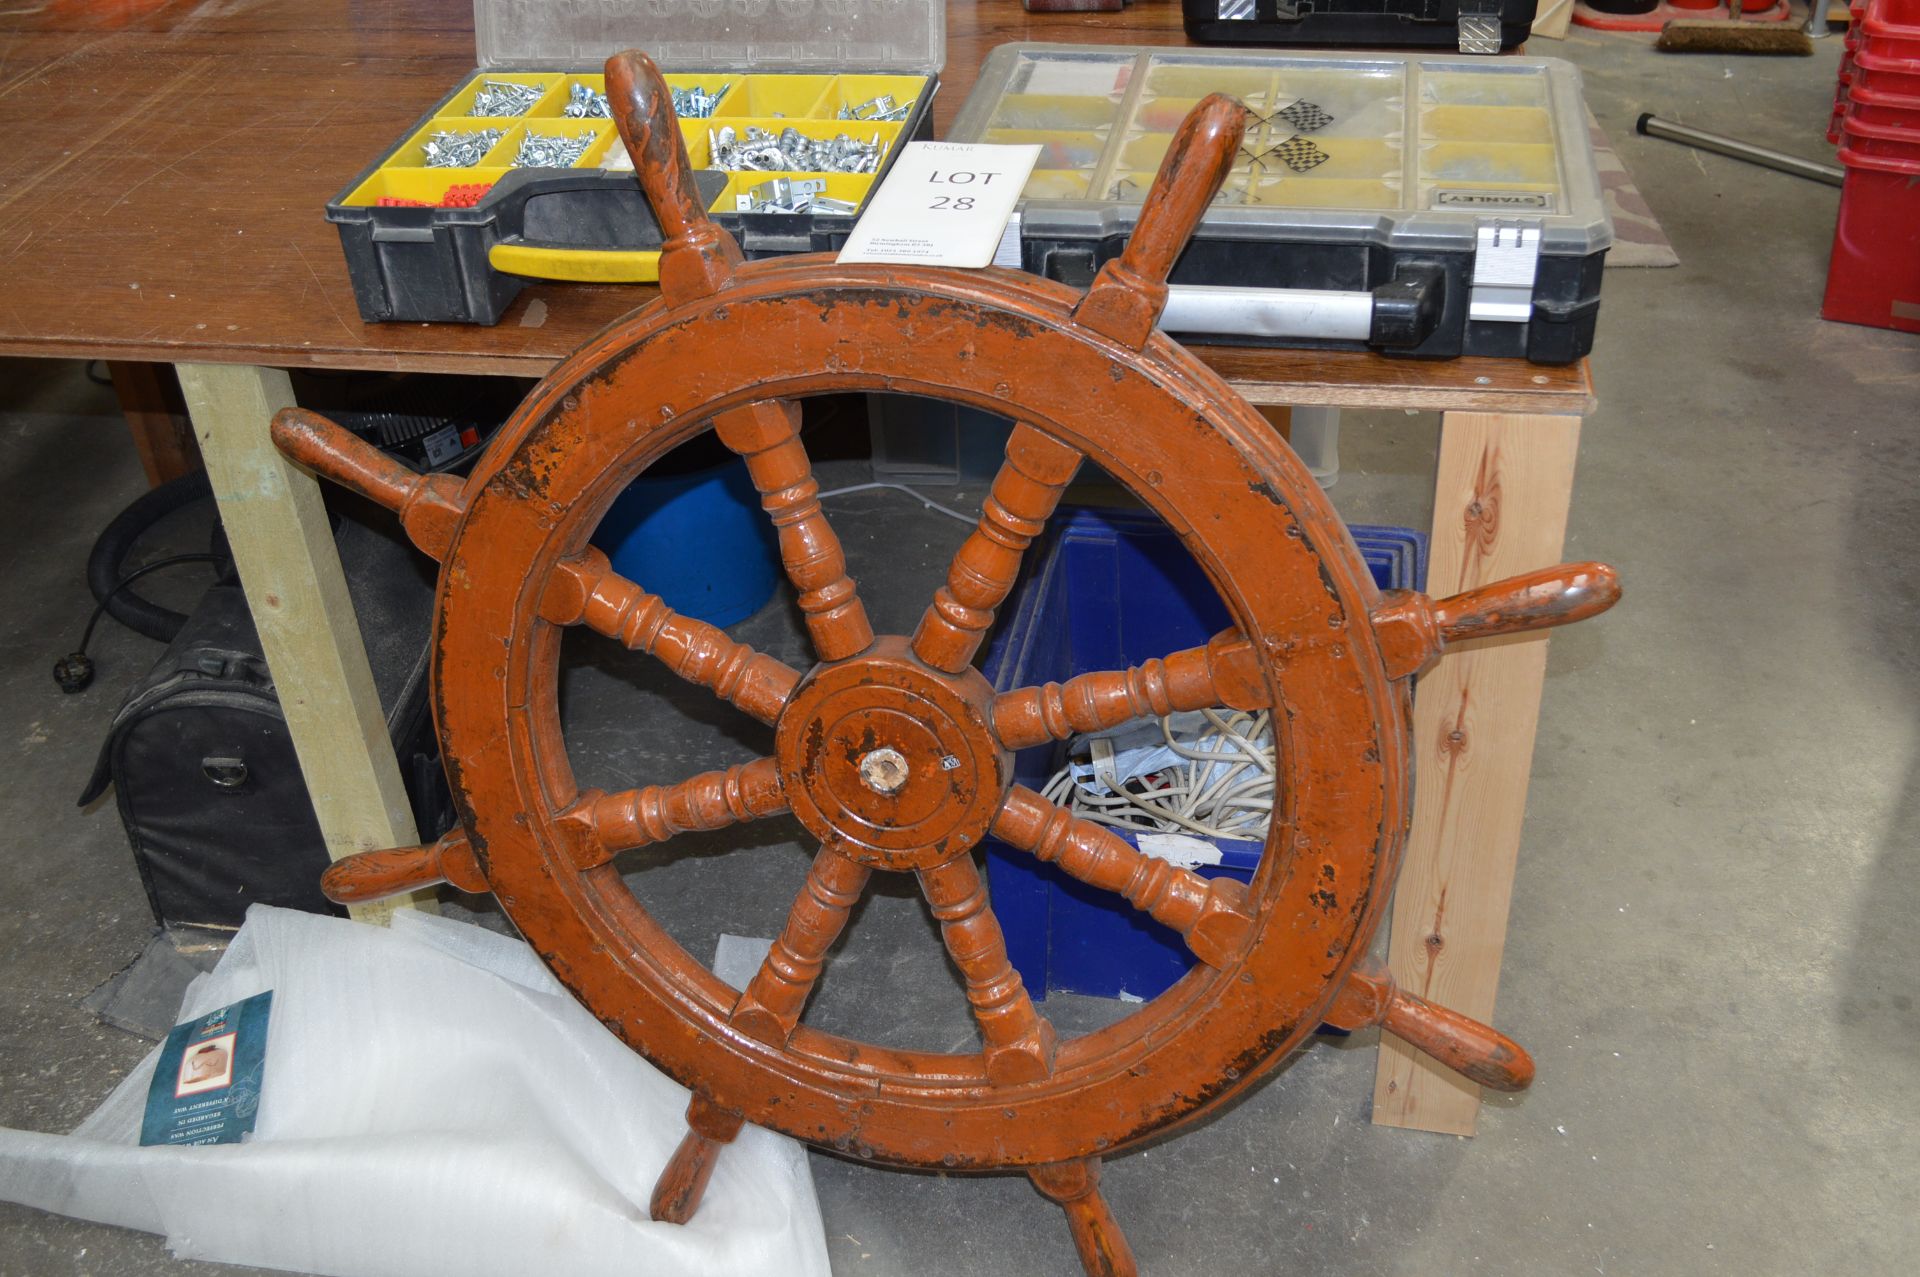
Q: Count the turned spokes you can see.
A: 8